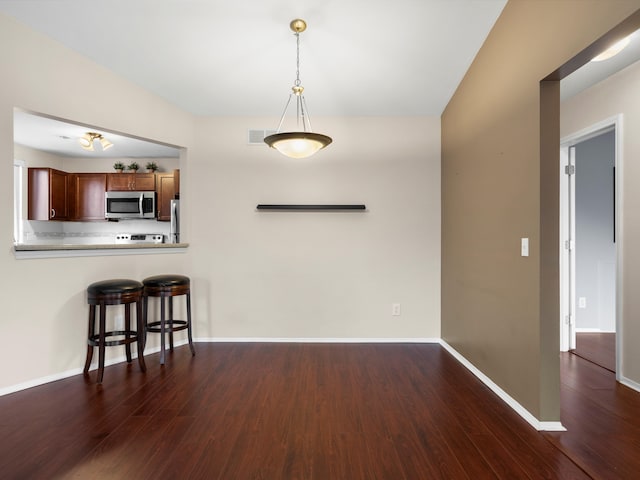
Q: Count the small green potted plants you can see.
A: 3